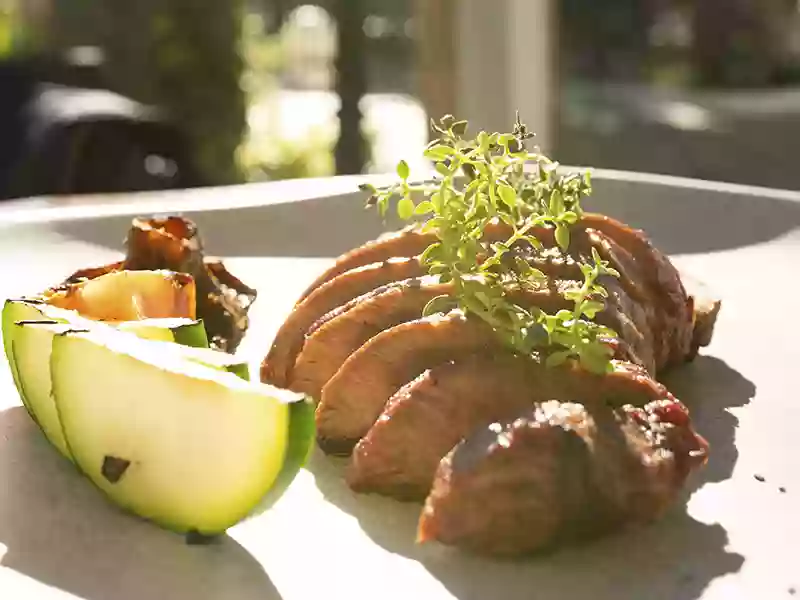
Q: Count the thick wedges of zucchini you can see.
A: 3